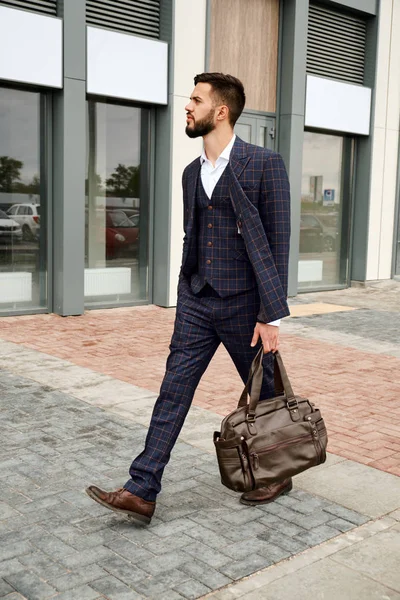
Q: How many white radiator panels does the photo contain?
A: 3